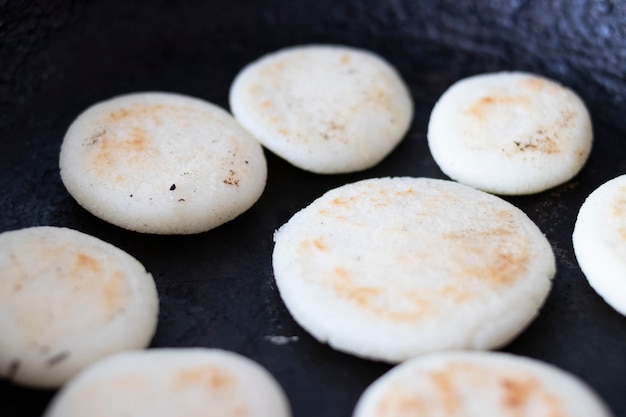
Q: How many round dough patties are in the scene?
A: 8